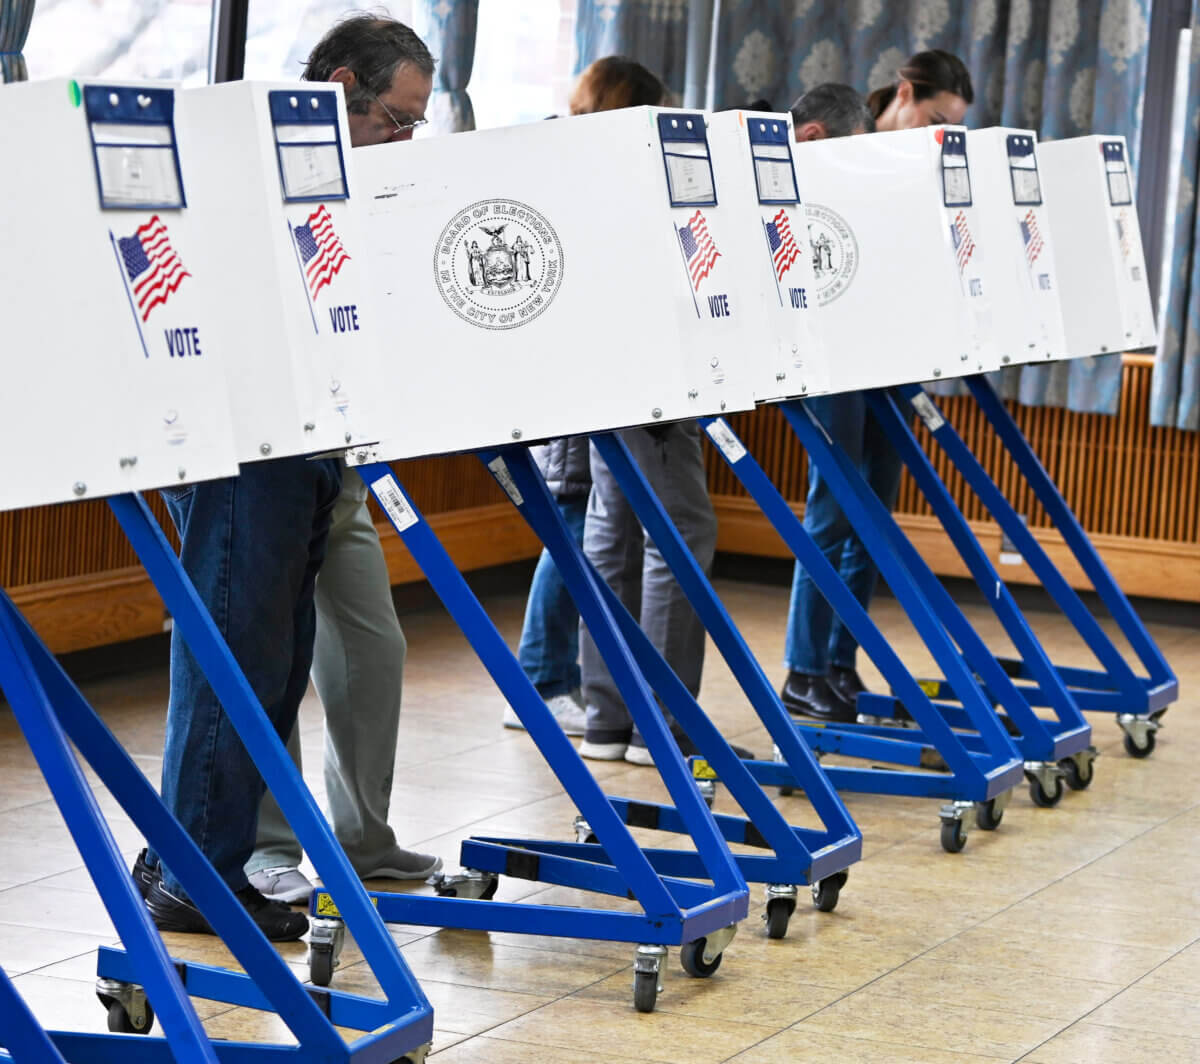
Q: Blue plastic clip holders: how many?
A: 7